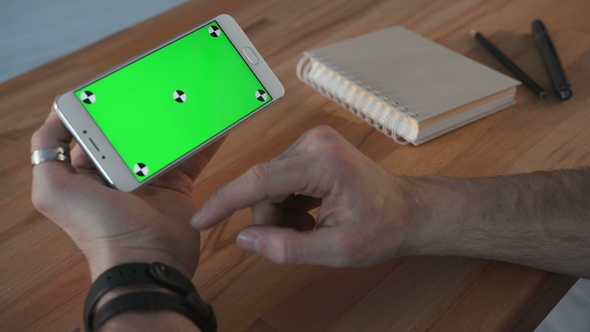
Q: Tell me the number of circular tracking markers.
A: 5